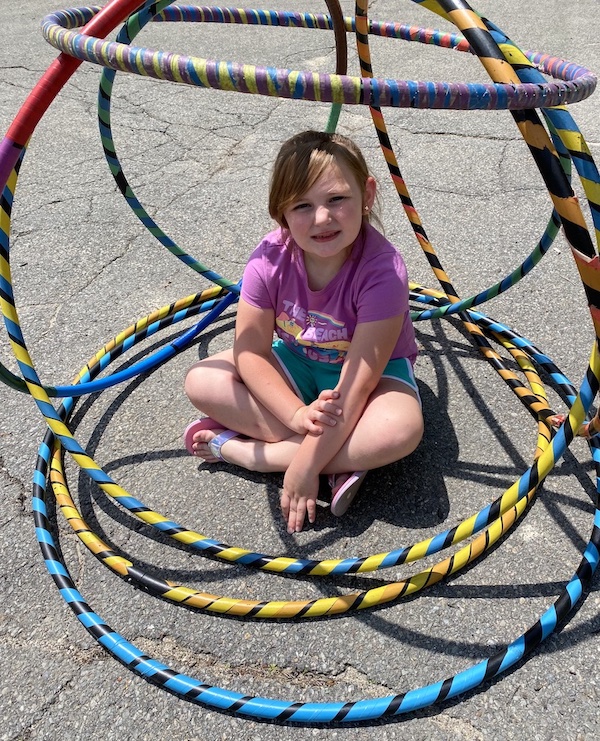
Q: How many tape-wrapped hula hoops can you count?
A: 7